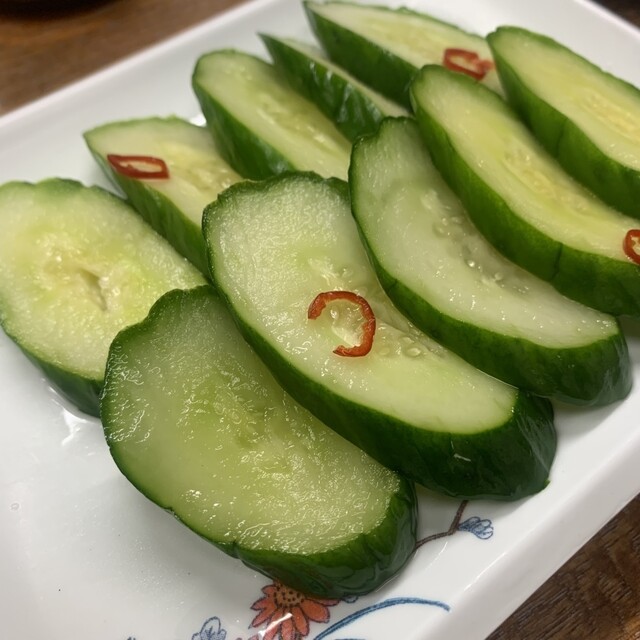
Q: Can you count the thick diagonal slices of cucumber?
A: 10